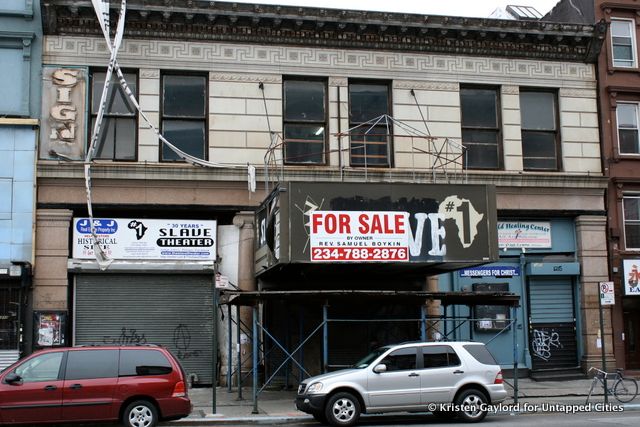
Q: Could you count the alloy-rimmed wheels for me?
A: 3